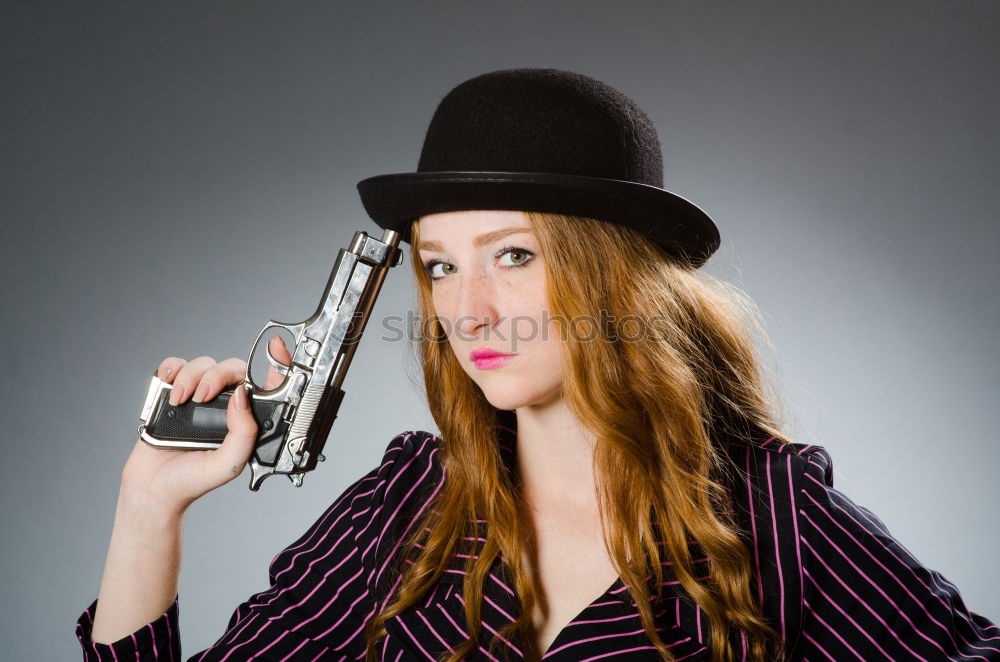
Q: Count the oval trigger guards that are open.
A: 1